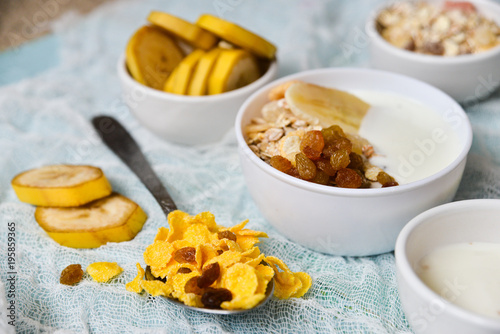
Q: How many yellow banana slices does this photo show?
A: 8